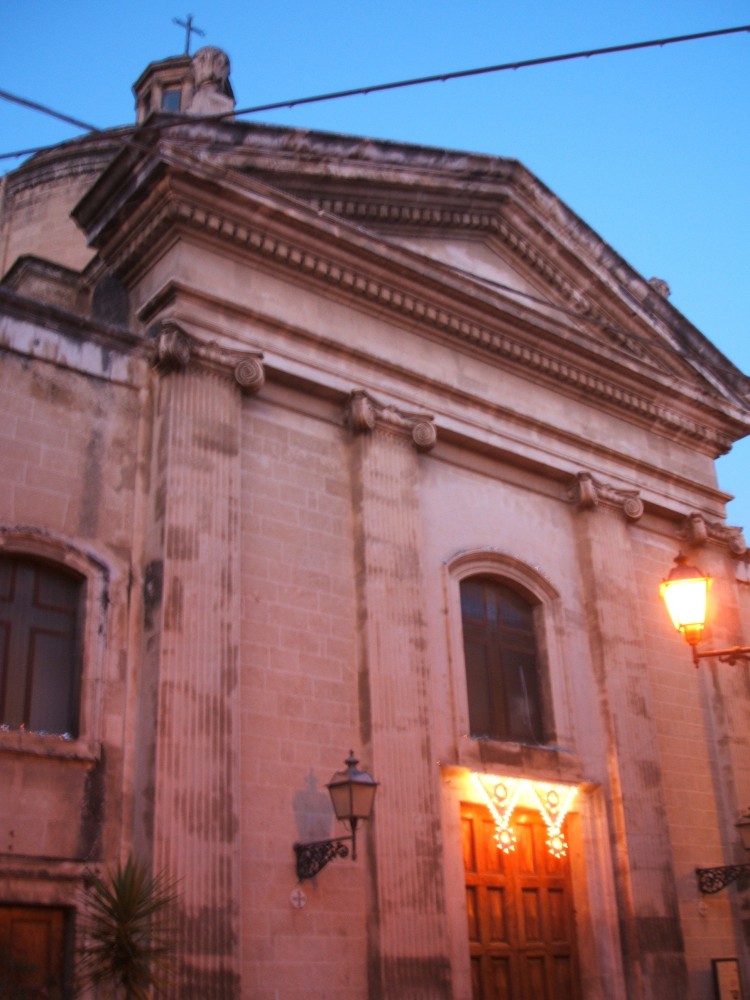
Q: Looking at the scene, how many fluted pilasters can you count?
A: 4